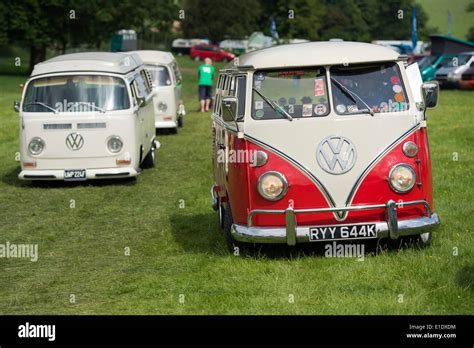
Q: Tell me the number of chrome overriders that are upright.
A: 2